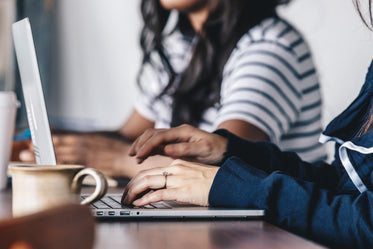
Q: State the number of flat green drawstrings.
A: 0